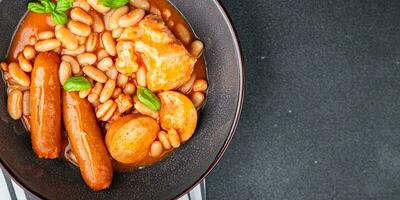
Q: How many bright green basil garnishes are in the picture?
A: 4